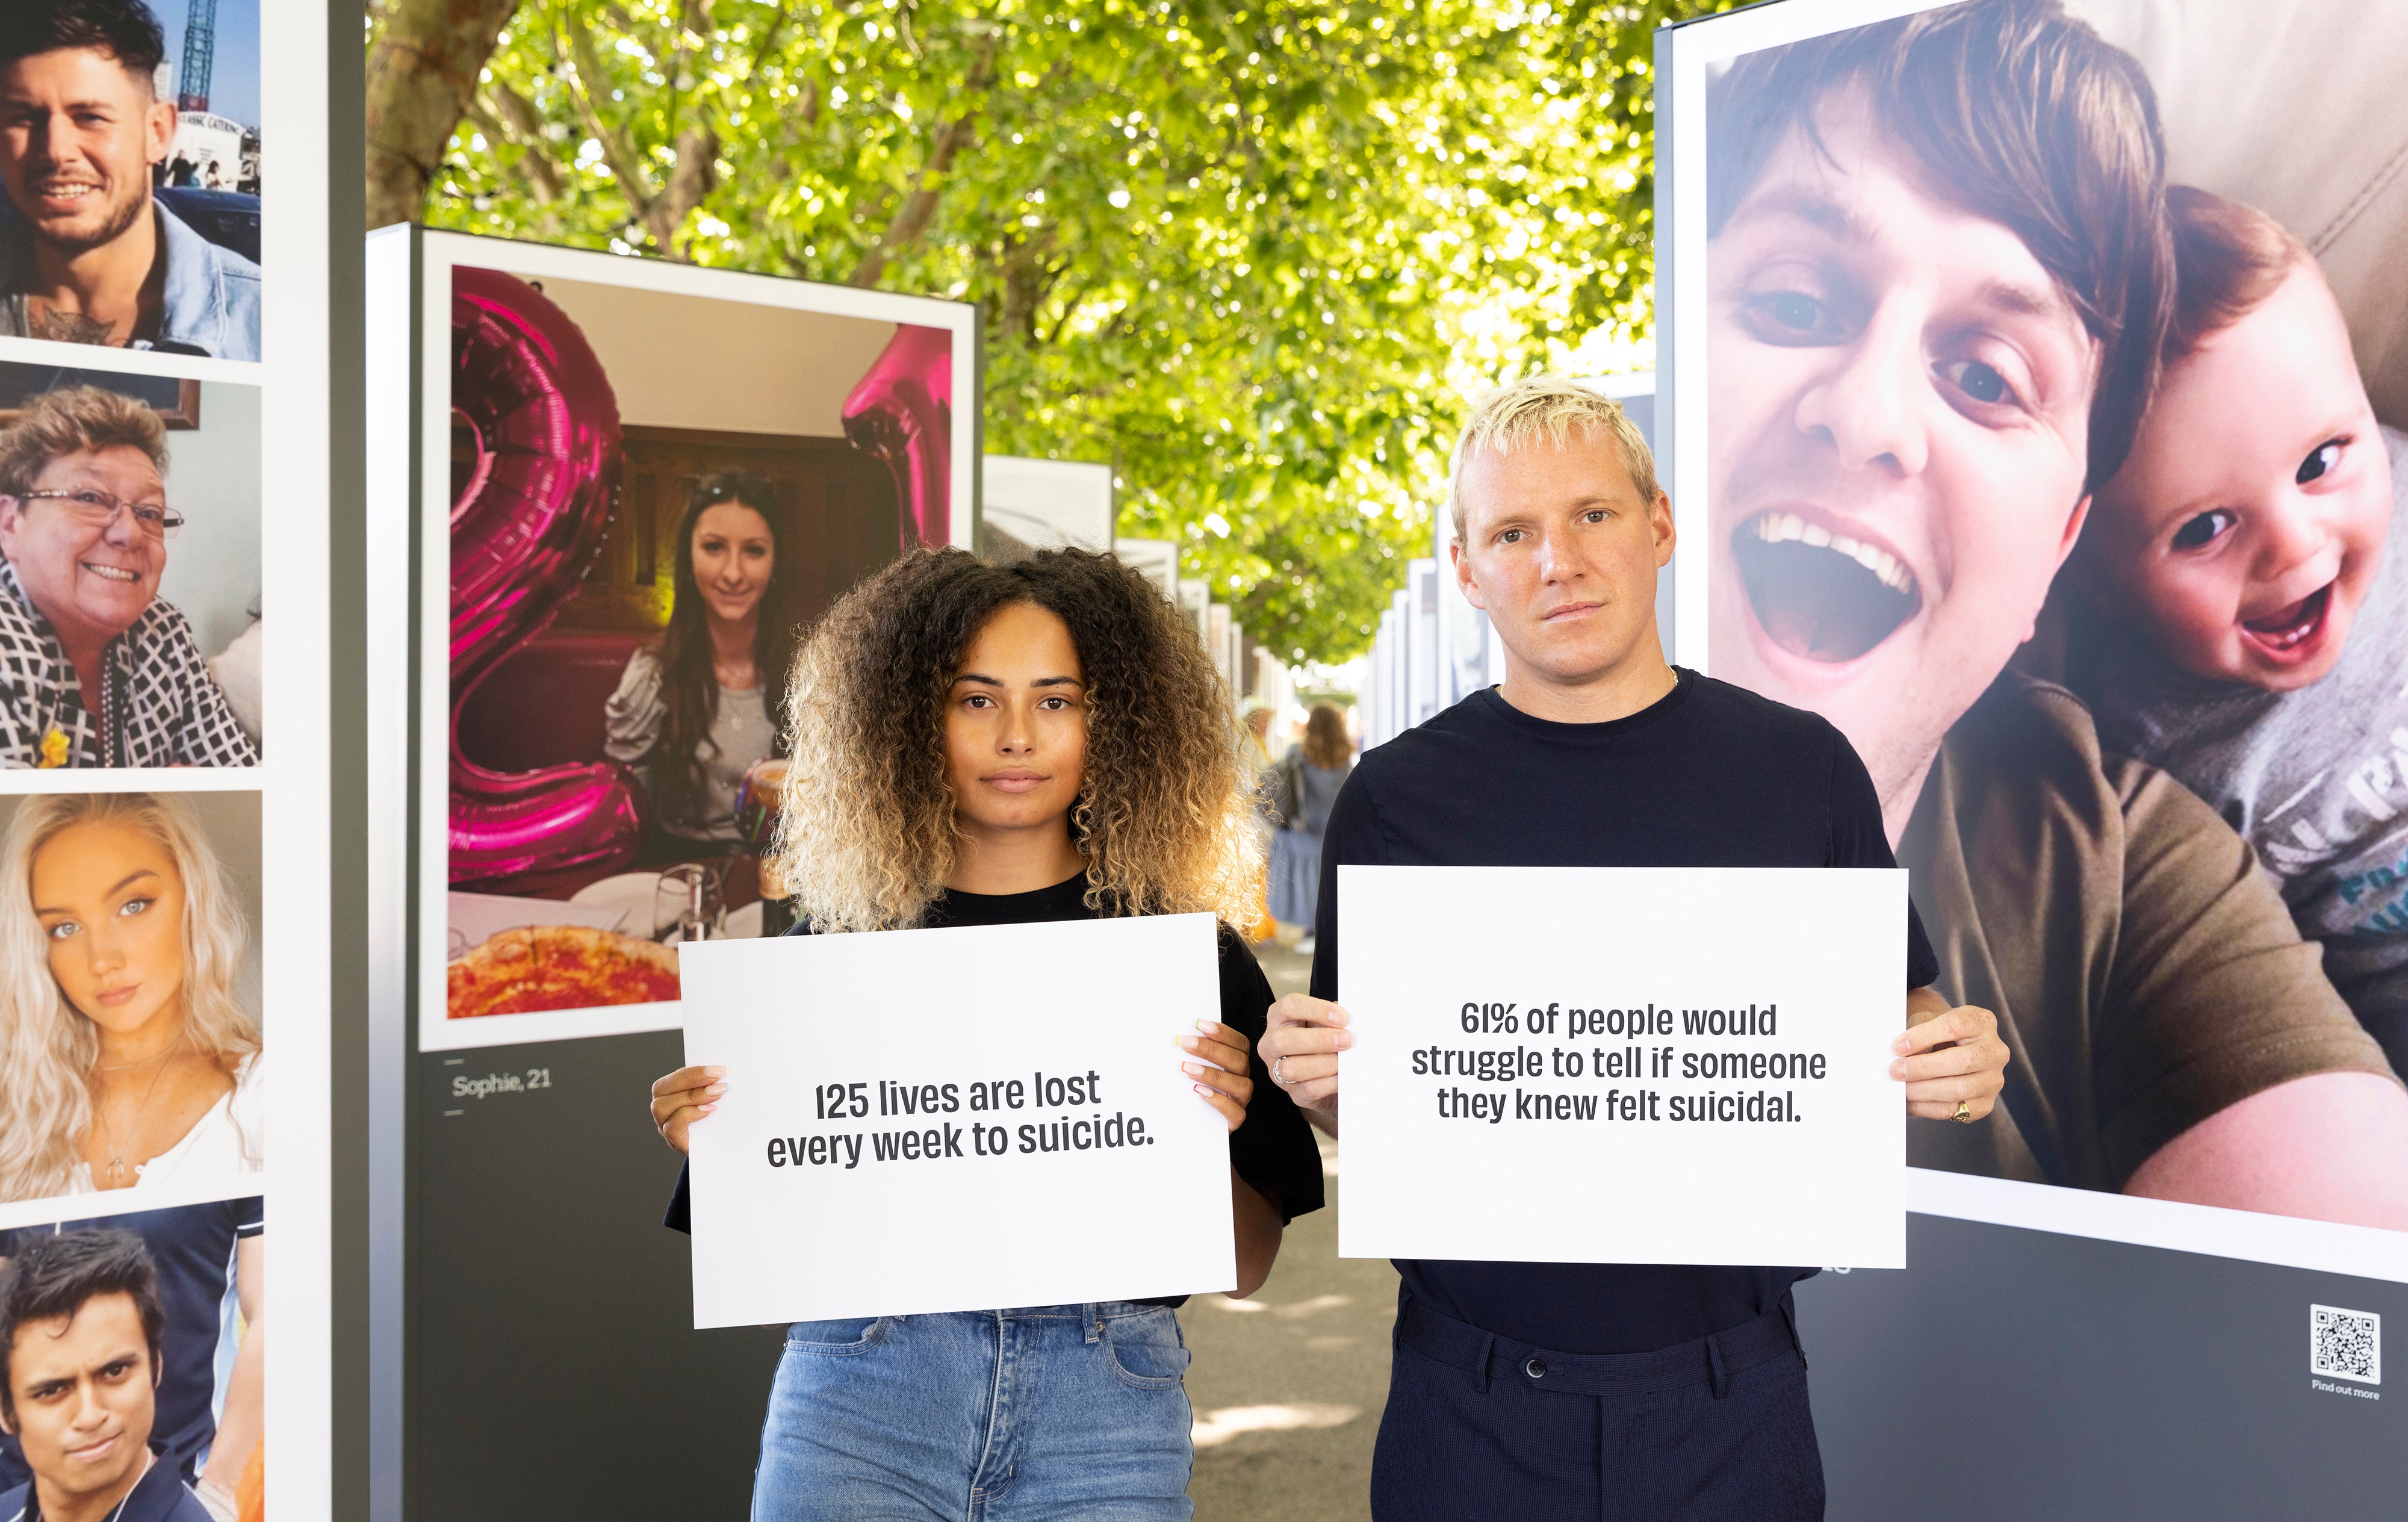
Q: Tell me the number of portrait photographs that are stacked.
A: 4